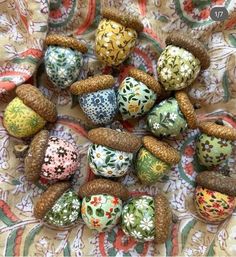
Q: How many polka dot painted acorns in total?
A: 0